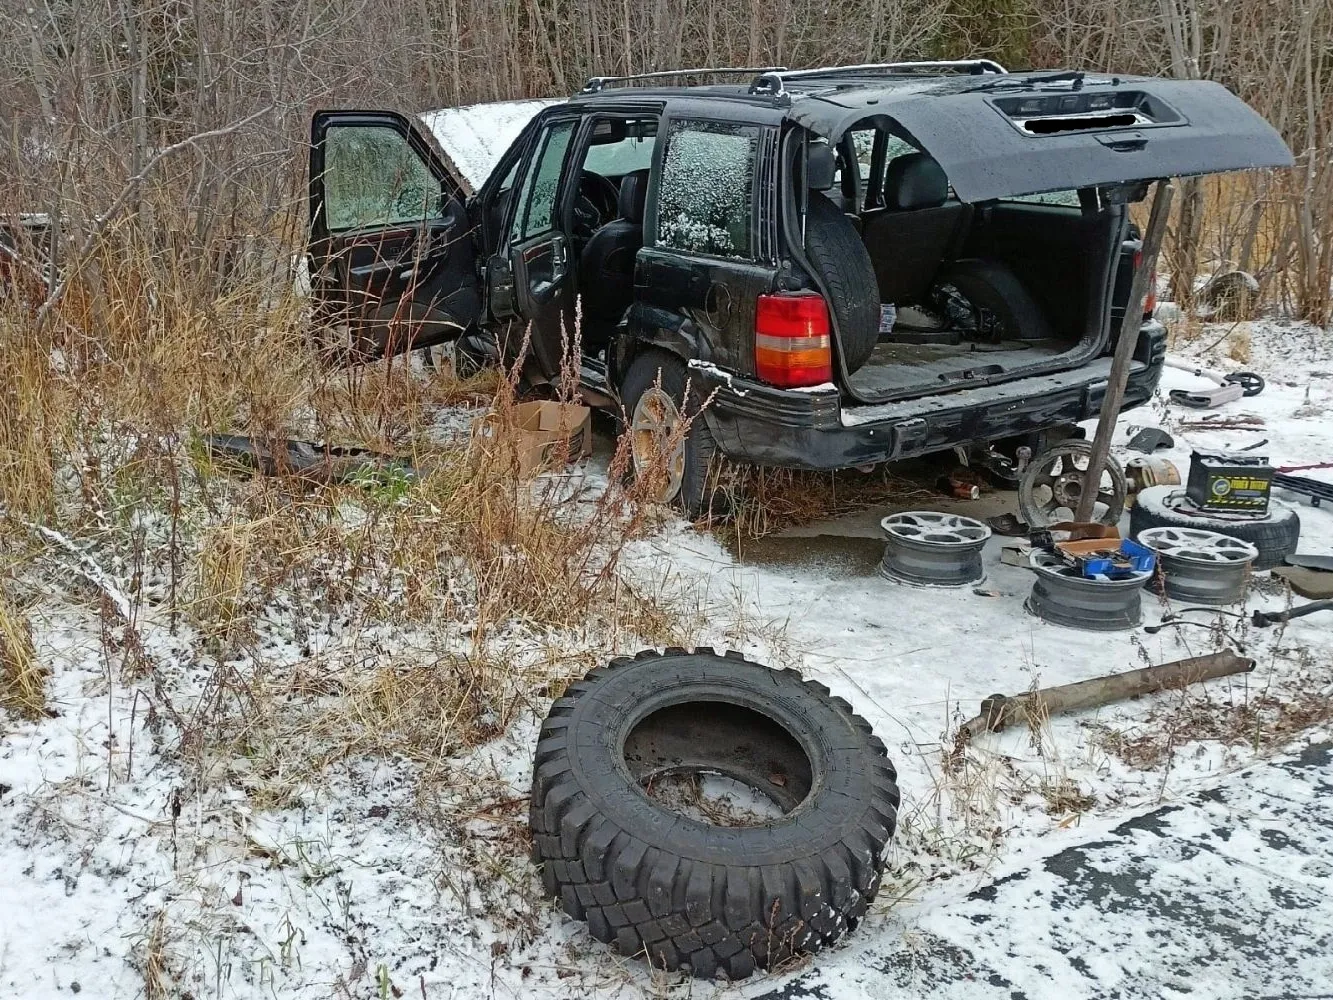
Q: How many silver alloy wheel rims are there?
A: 4